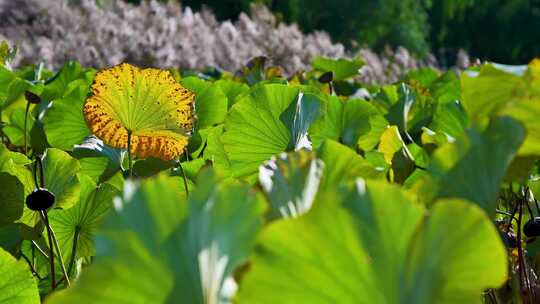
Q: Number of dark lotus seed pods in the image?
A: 5